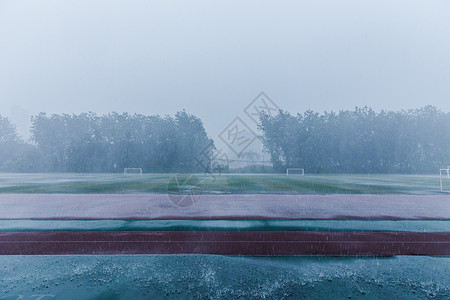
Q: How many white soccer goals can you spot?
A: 3